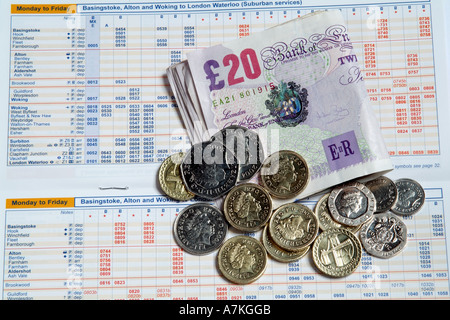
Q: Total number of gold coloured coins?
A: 8